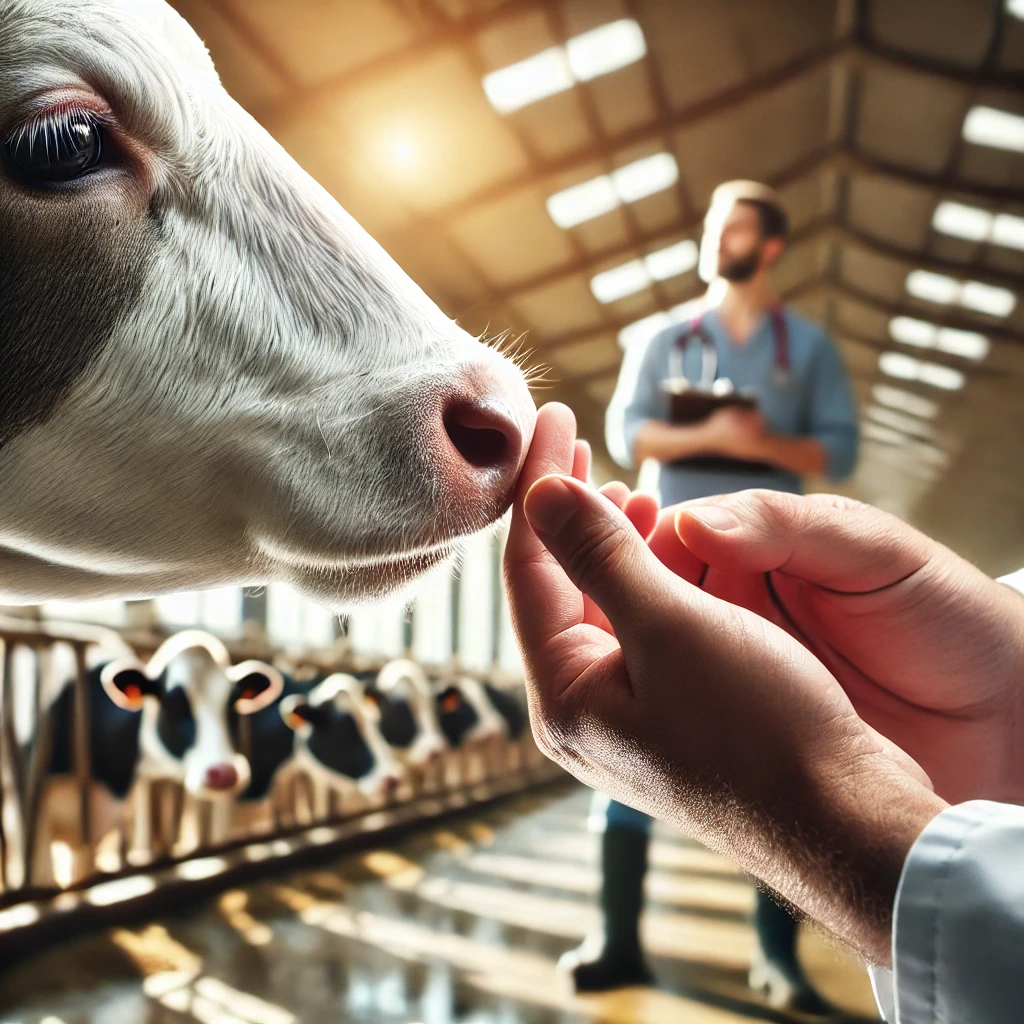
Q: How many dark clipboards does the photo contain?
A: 1